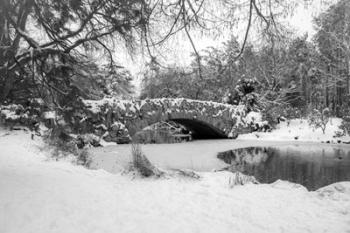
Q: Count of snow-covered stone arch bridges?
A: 1